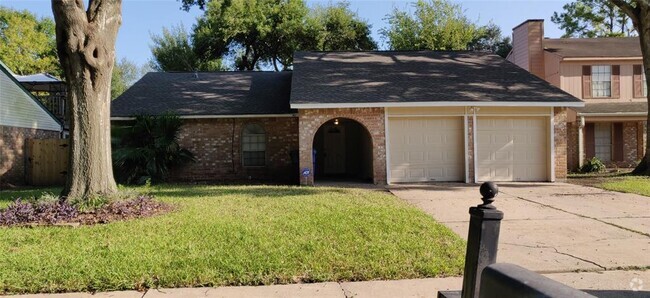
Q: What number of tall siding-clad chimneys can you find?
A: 1